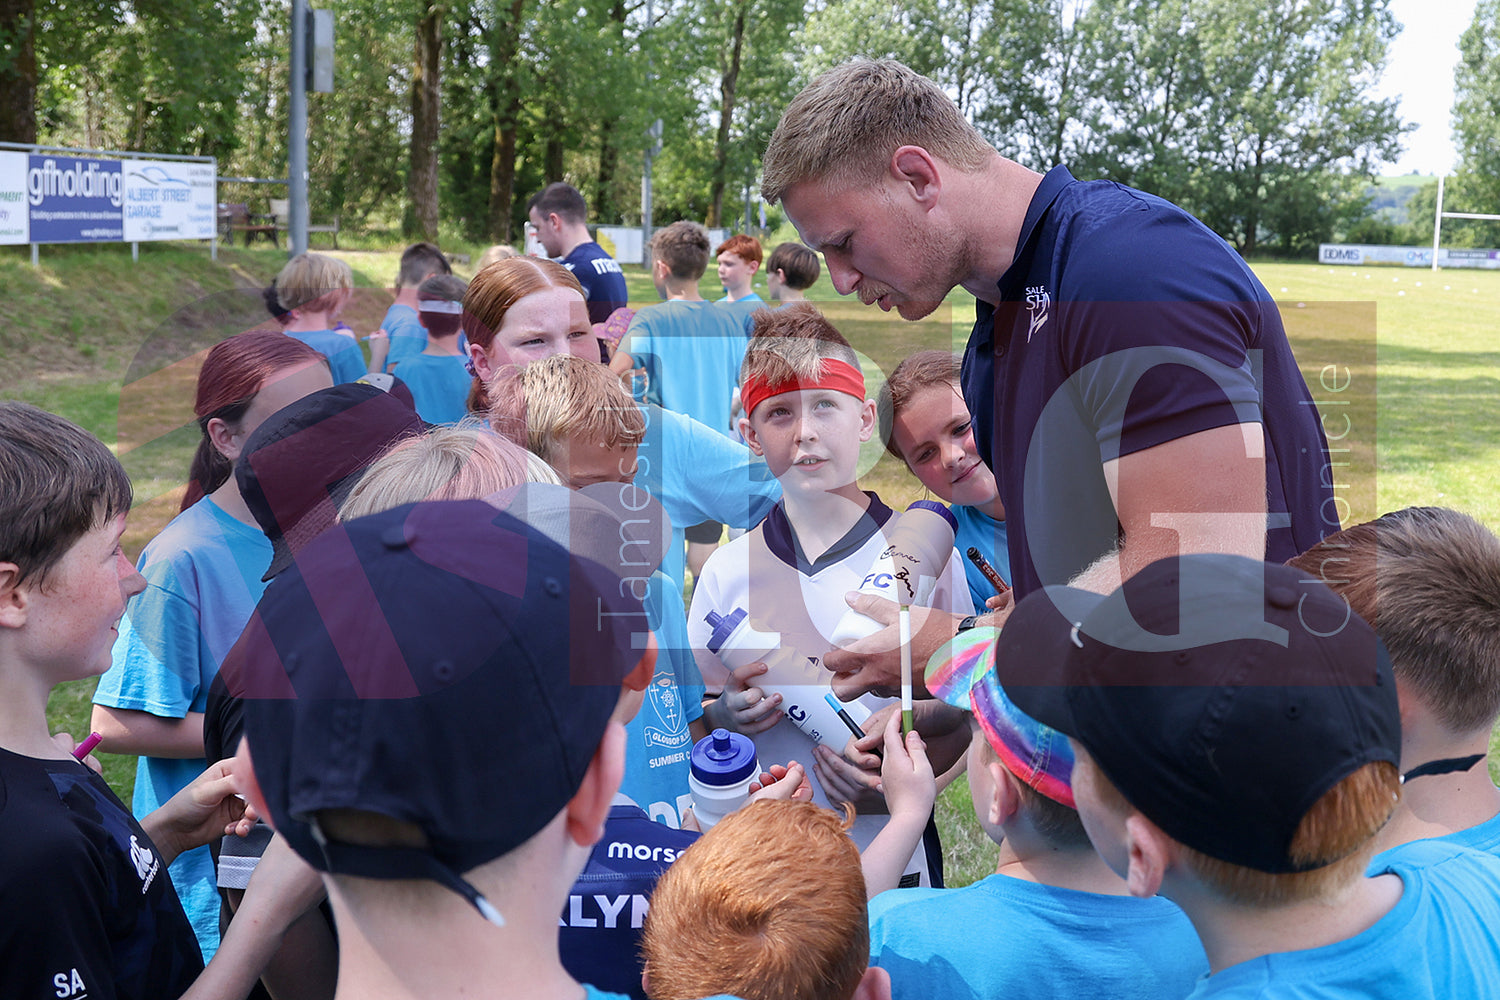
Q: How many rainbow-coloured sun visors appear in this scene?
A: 1